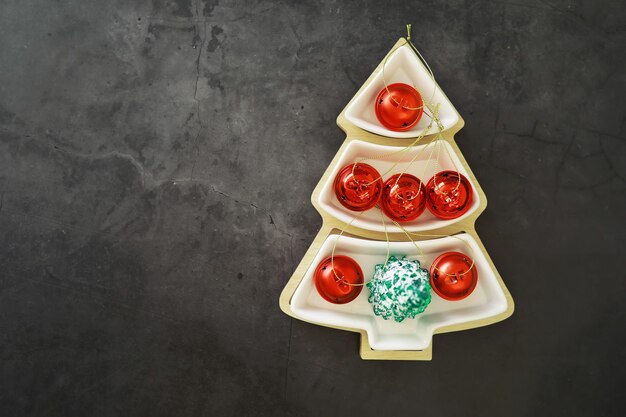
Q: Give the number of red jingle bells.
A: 6